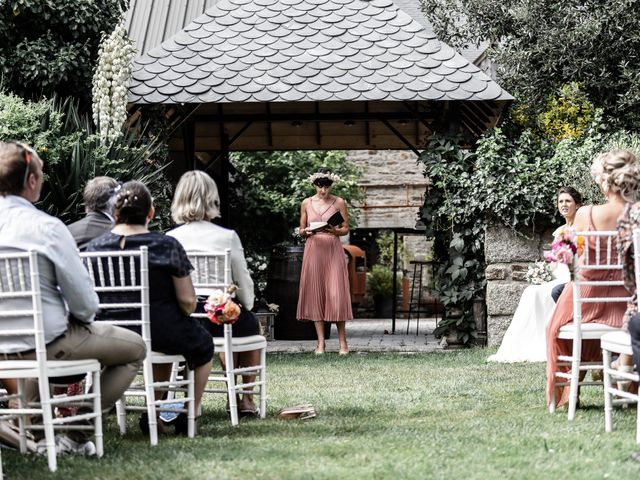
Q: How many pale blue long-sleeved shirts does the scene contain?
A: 1